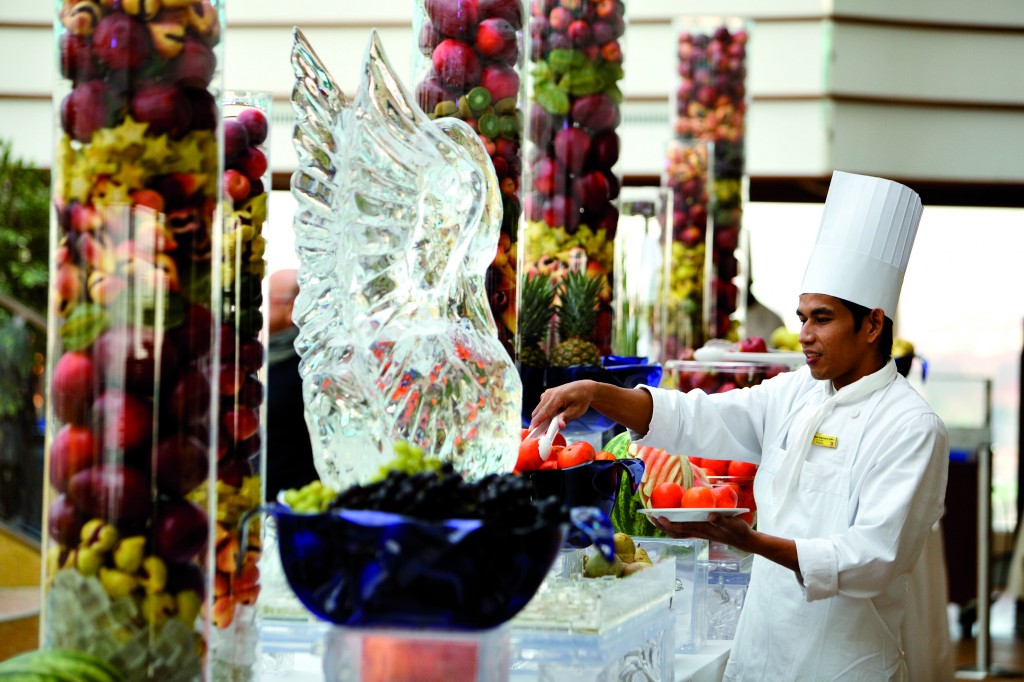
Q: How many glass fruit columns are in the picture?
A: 6